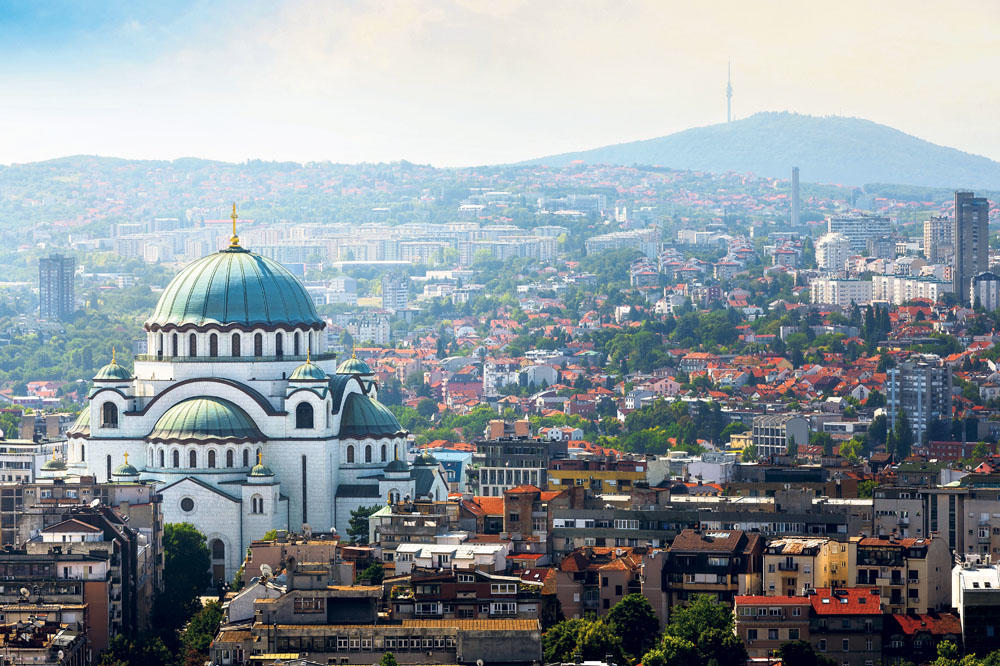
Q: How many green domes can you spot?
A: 12